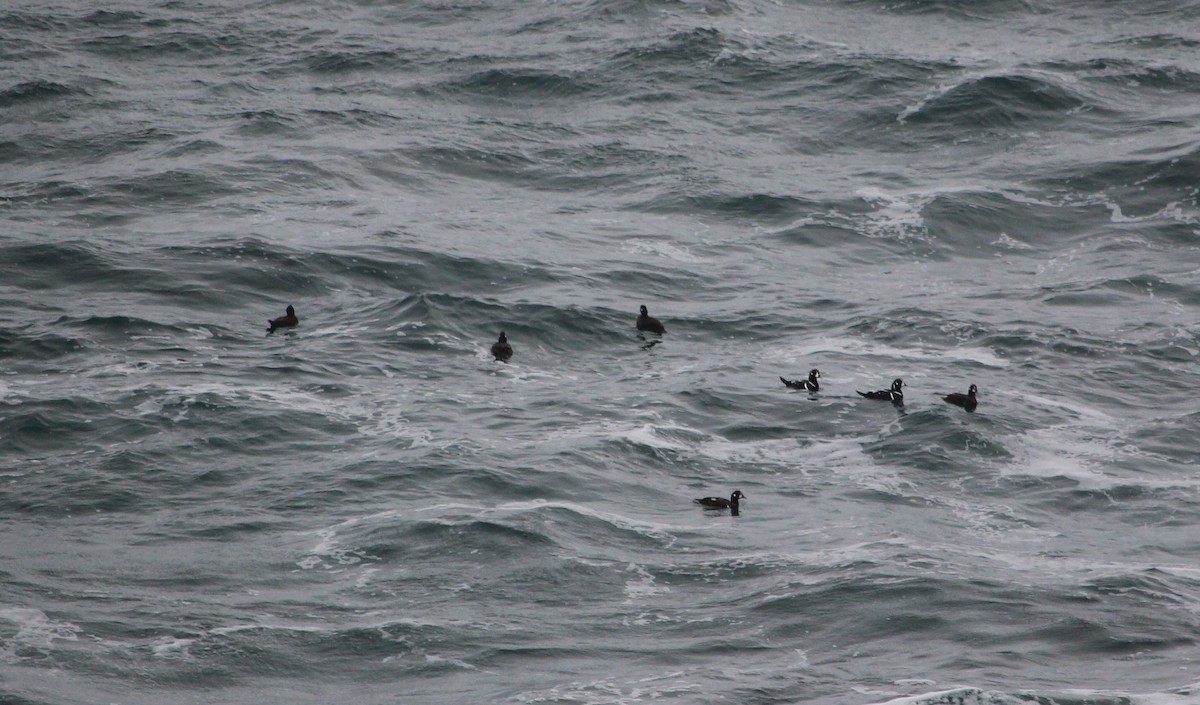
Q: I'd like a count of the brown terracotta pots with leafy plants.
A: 0